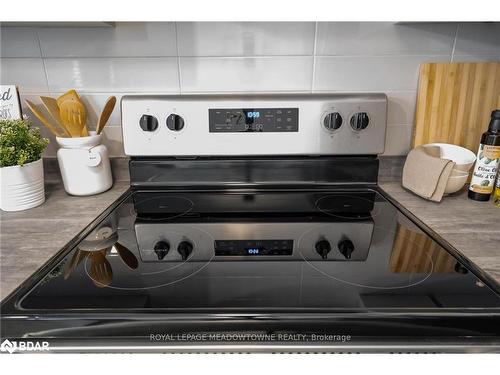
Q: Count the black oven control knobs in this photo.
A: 4